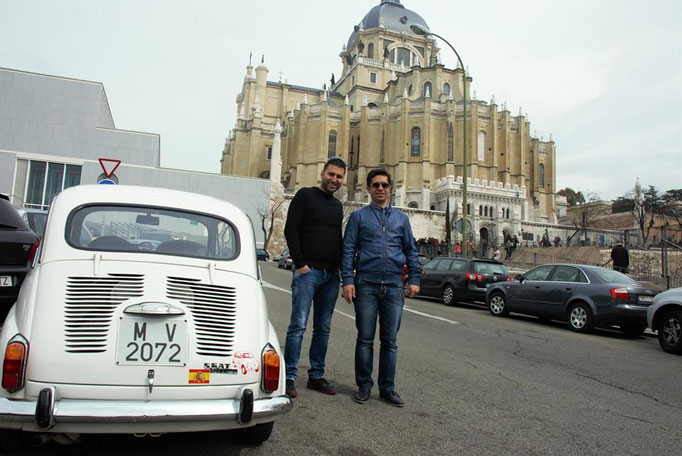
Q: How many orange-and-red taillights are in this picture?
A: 2